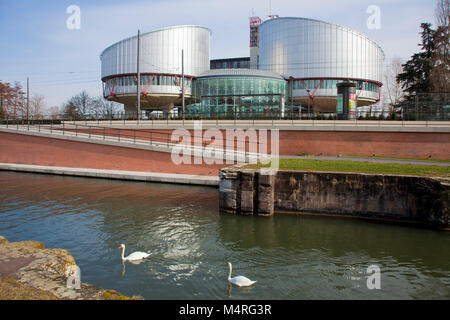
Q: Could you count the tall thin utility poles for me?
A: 3